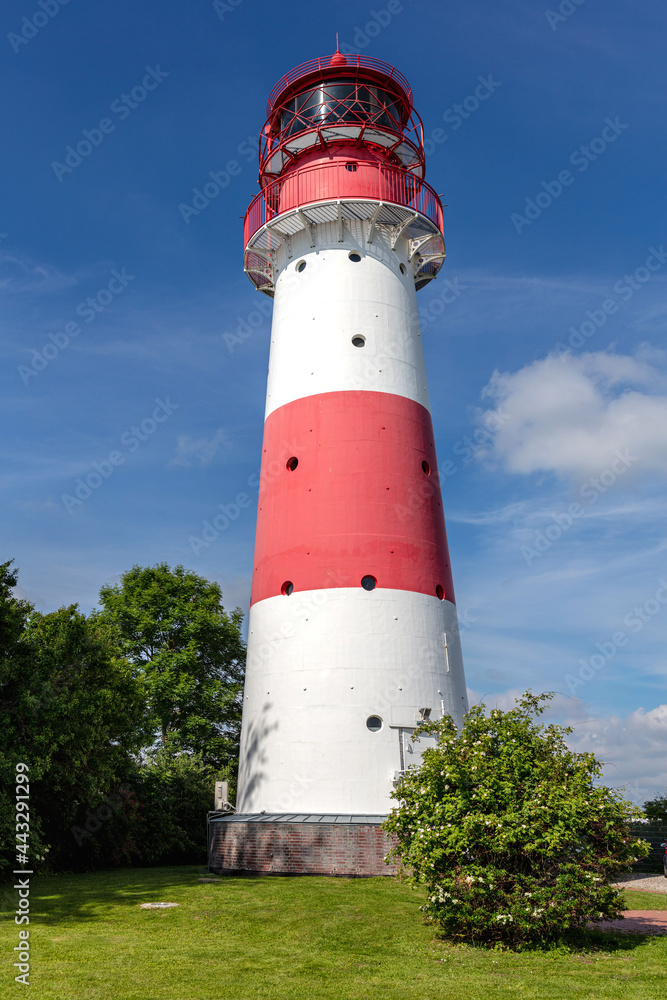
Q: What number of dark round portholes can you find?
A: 11